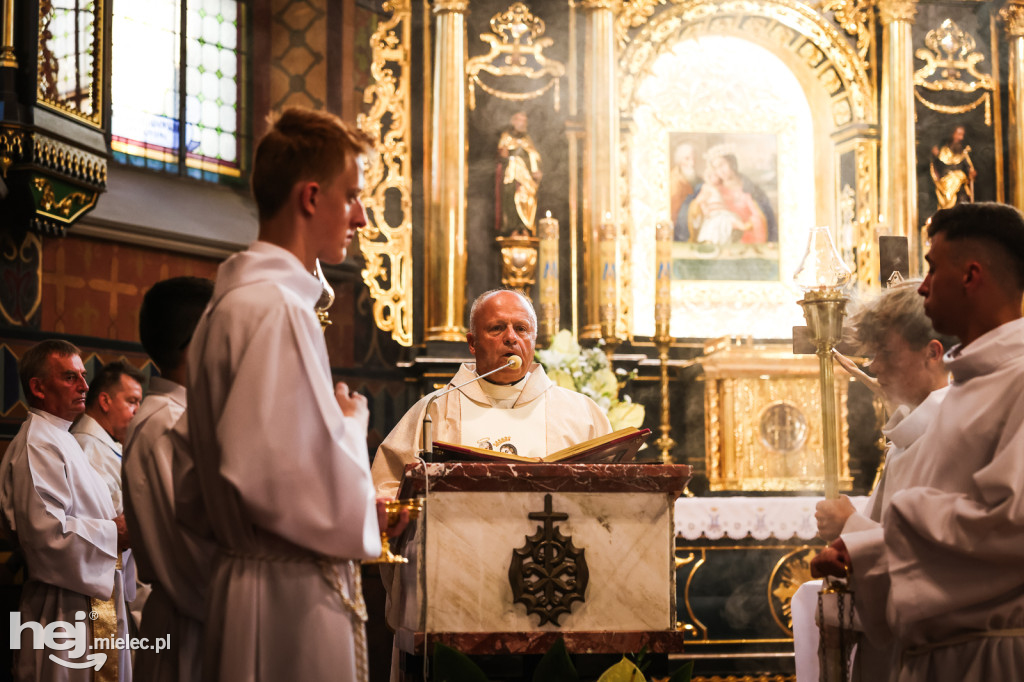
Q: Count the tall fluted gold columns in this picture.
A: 4